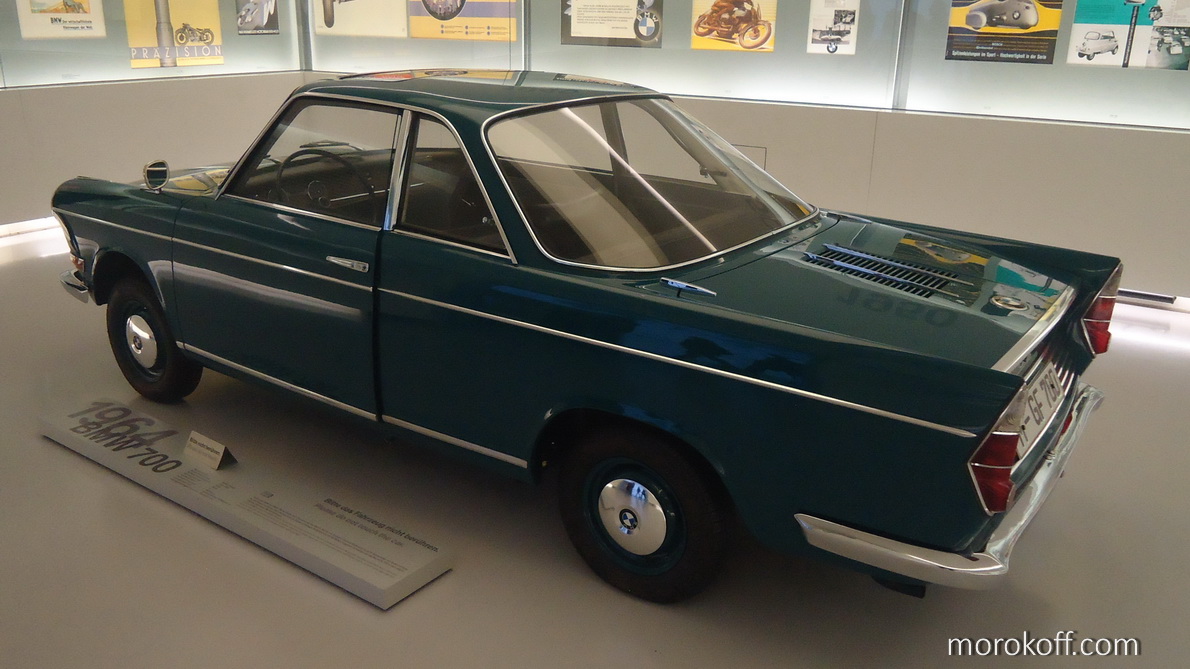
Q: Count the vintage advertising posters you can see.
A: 10